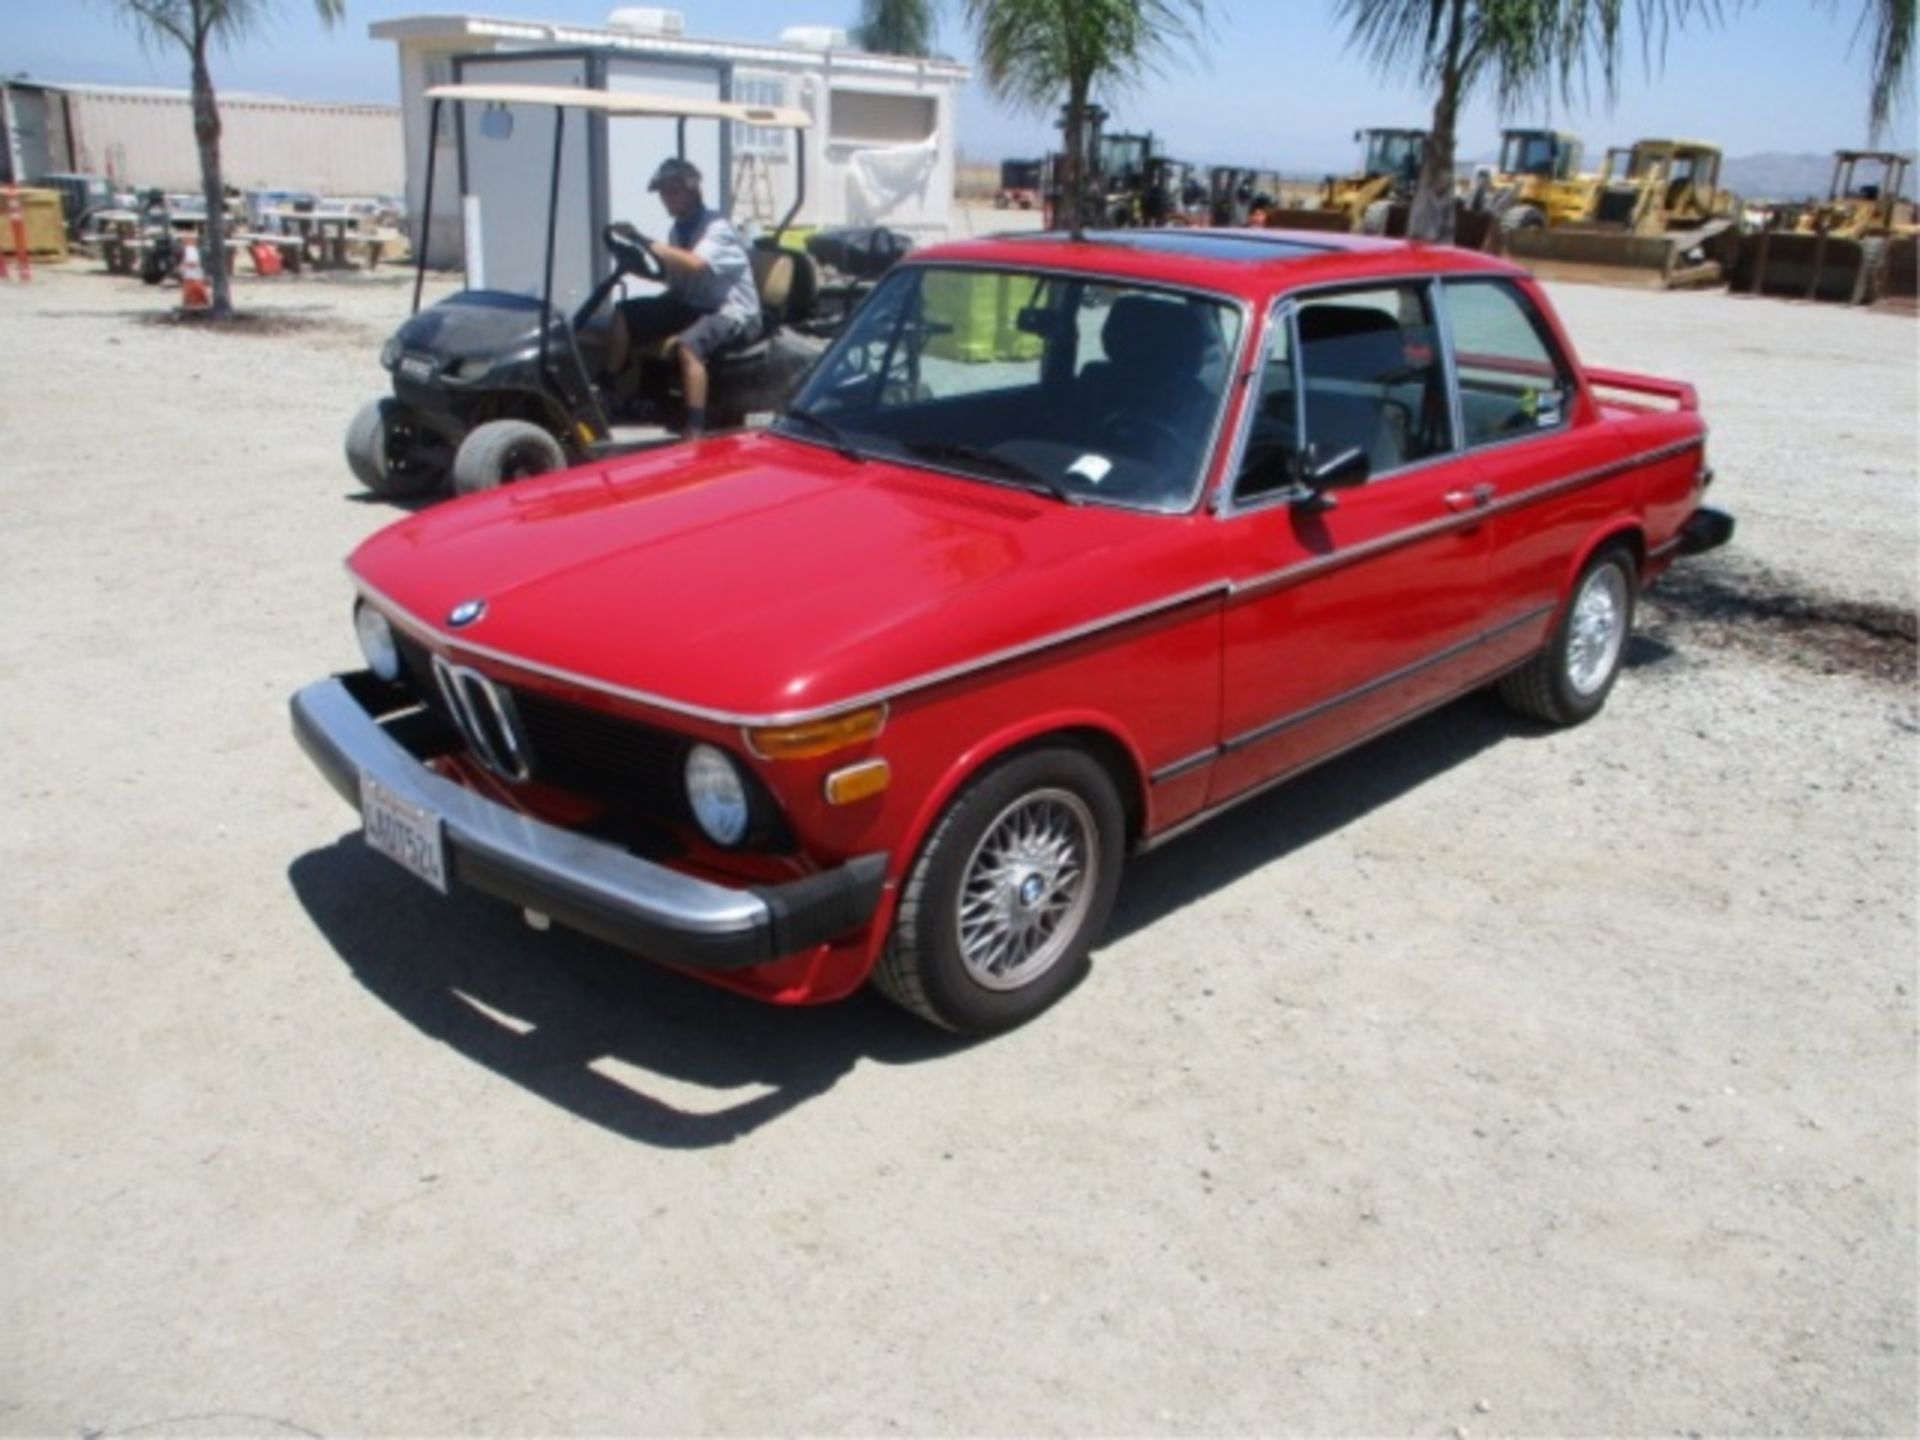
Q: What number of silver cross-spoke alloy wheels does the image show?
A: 2